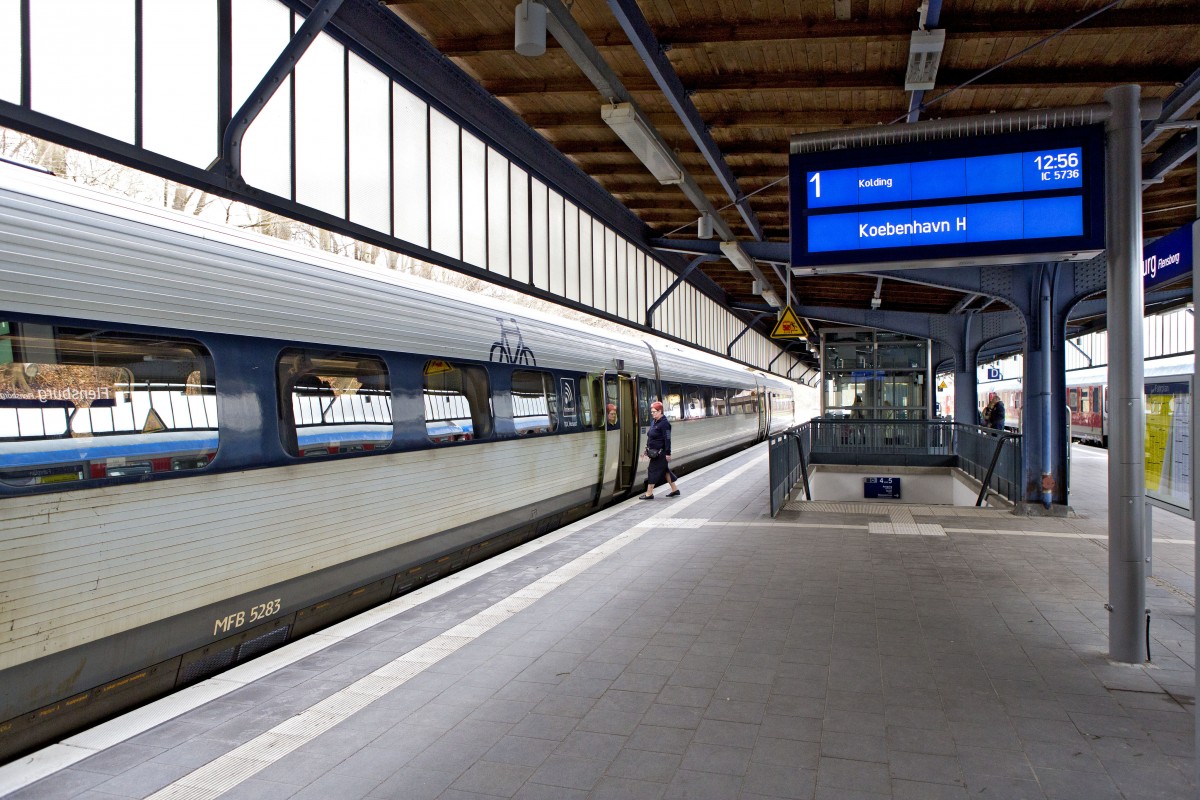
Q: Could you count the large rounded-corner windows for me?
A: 4